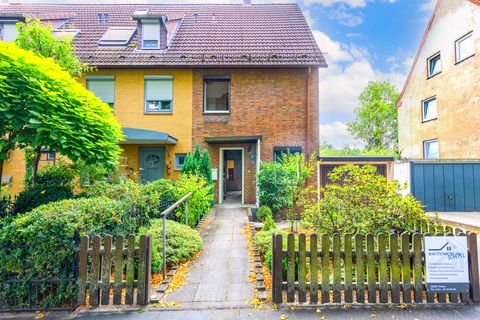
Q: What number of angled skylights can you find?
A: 2